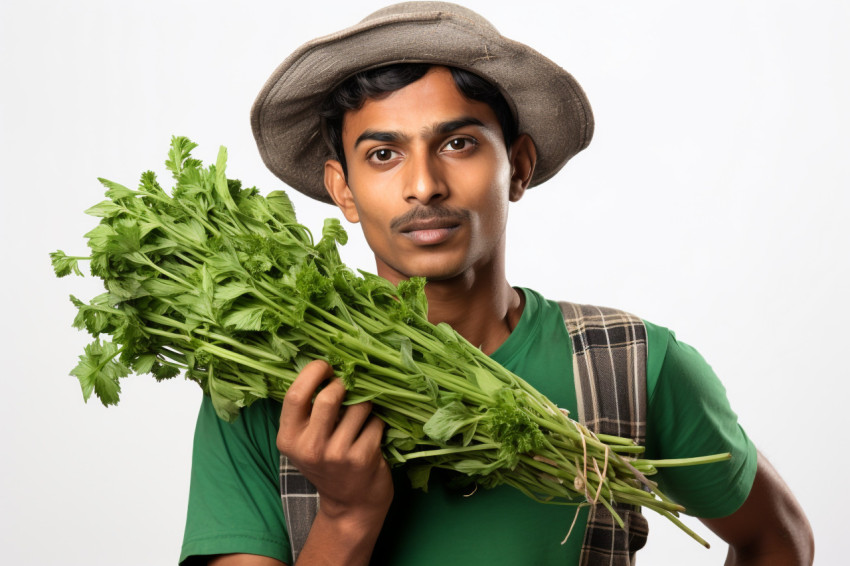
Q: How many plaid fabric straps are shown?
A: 2